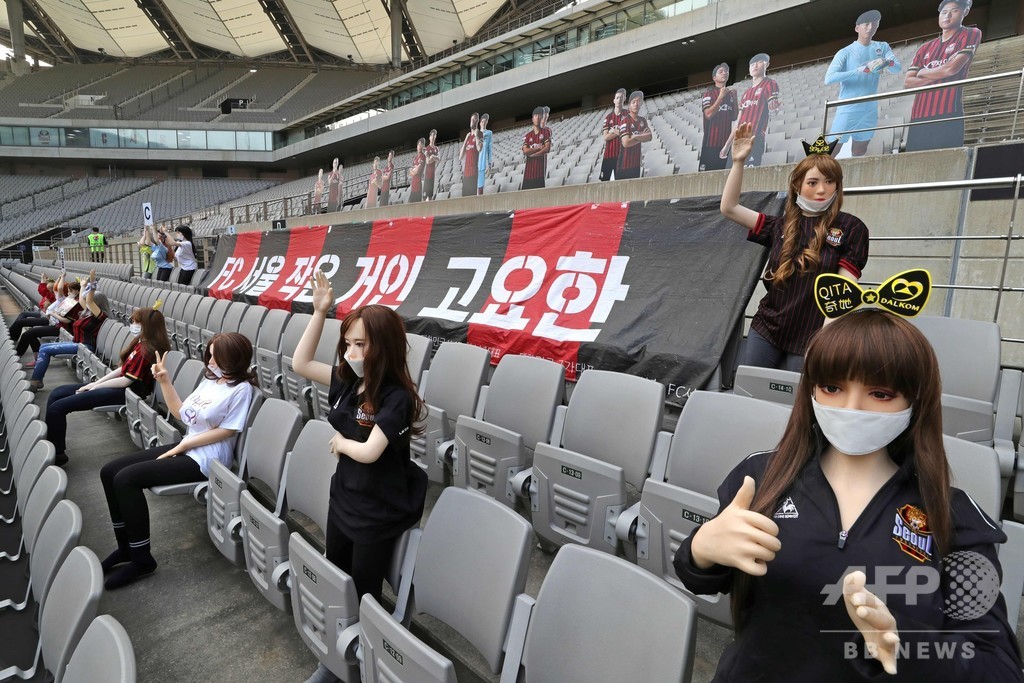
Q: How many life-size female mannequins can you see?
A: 12